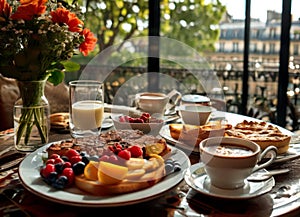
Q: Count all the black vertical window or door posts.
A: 3